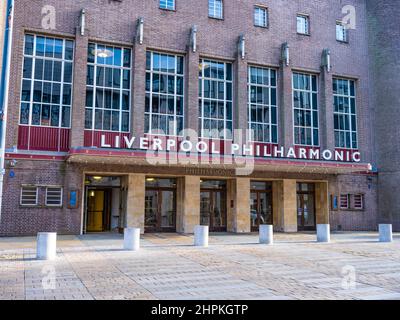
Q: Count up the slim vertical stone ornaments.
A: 6